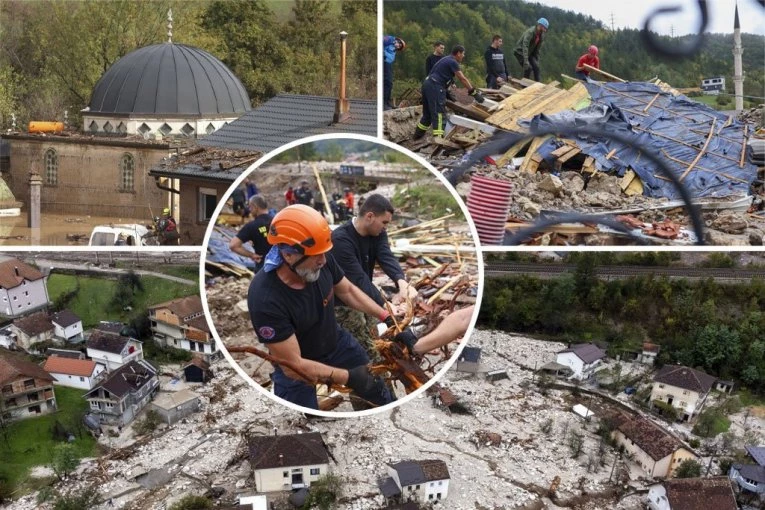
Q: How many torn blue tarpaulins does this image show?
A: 1